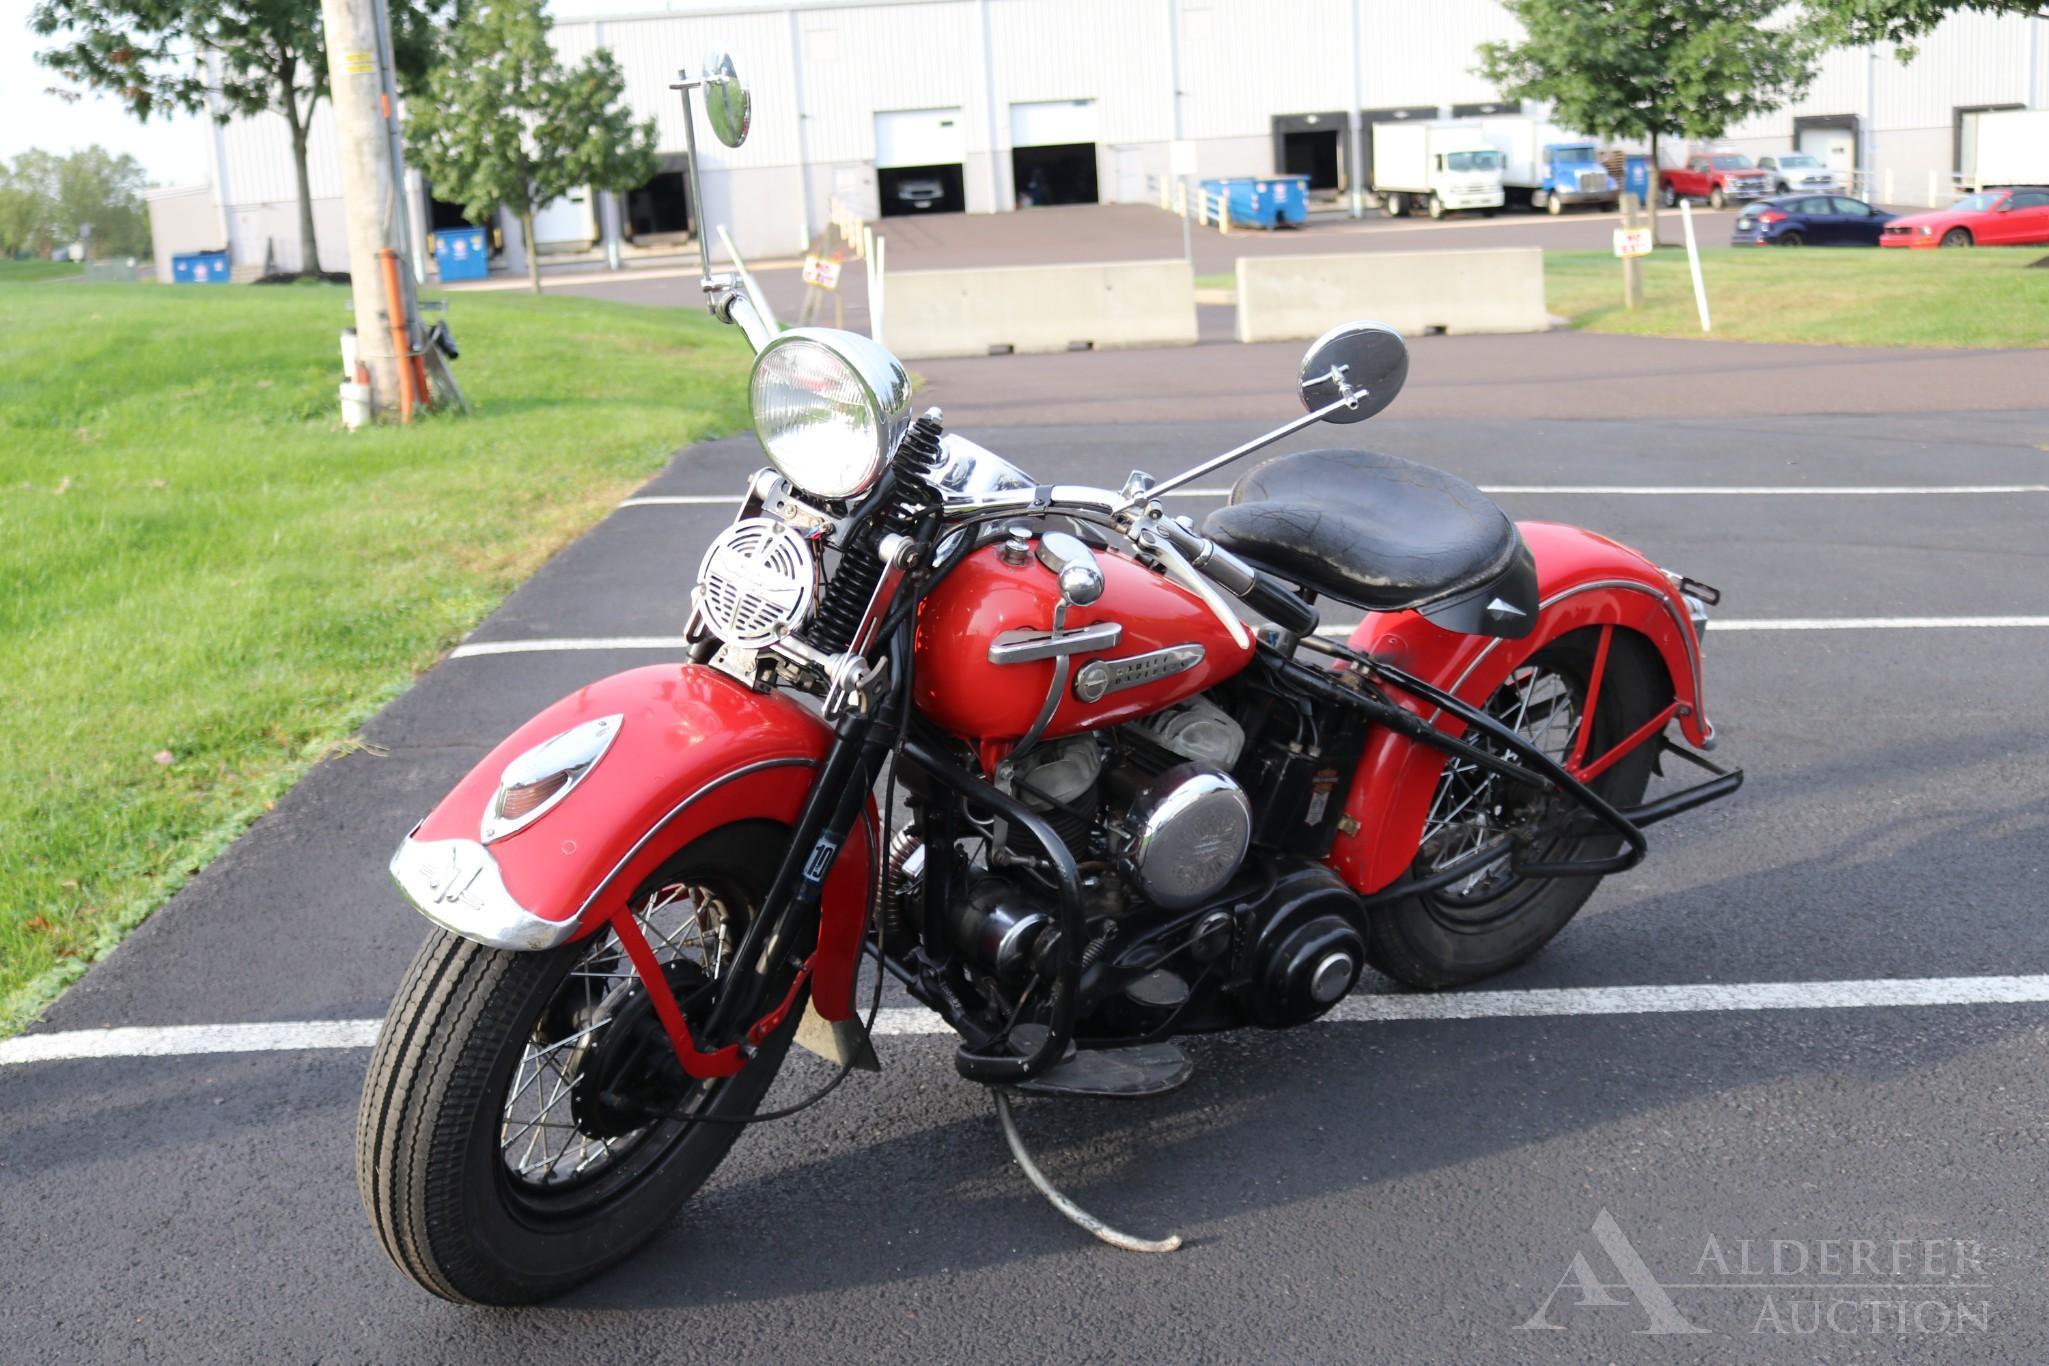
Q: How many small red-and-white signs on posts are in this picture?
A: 2